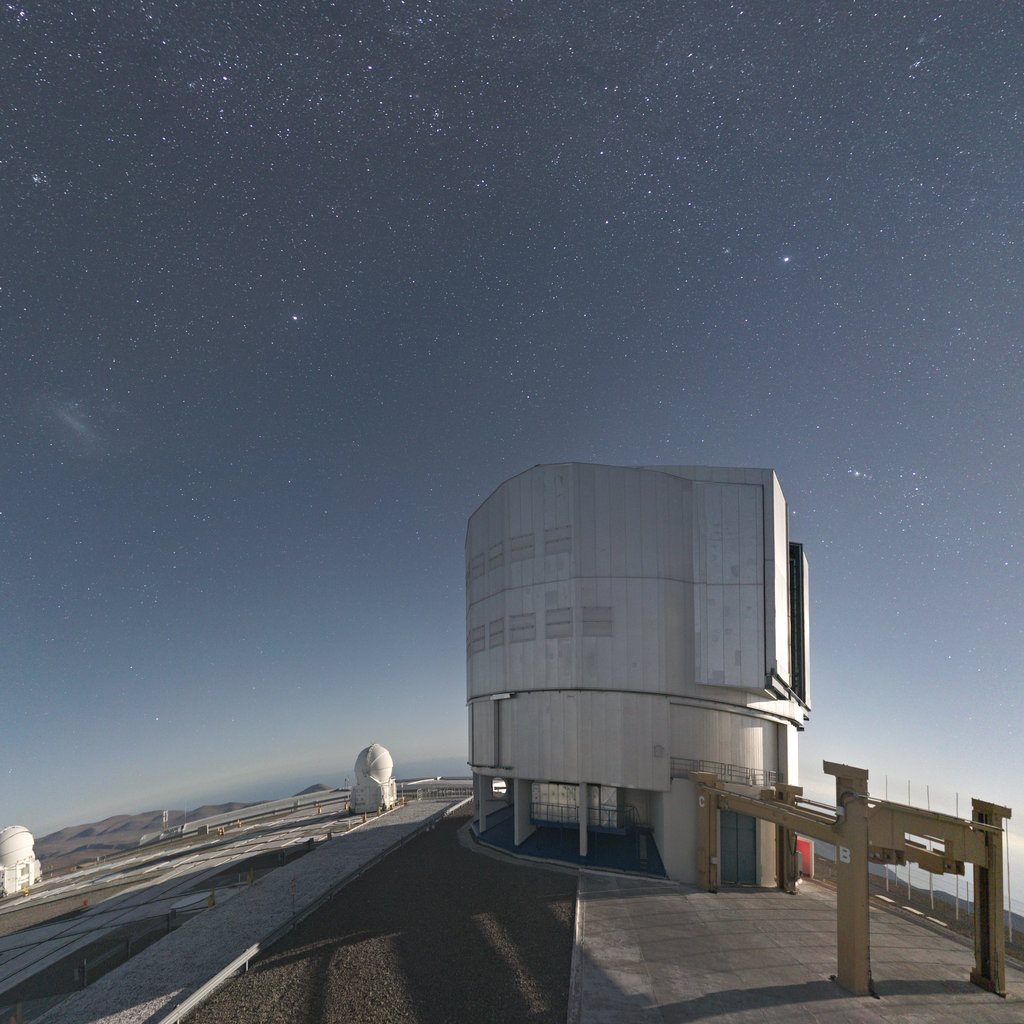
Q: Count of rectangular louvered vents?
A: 9